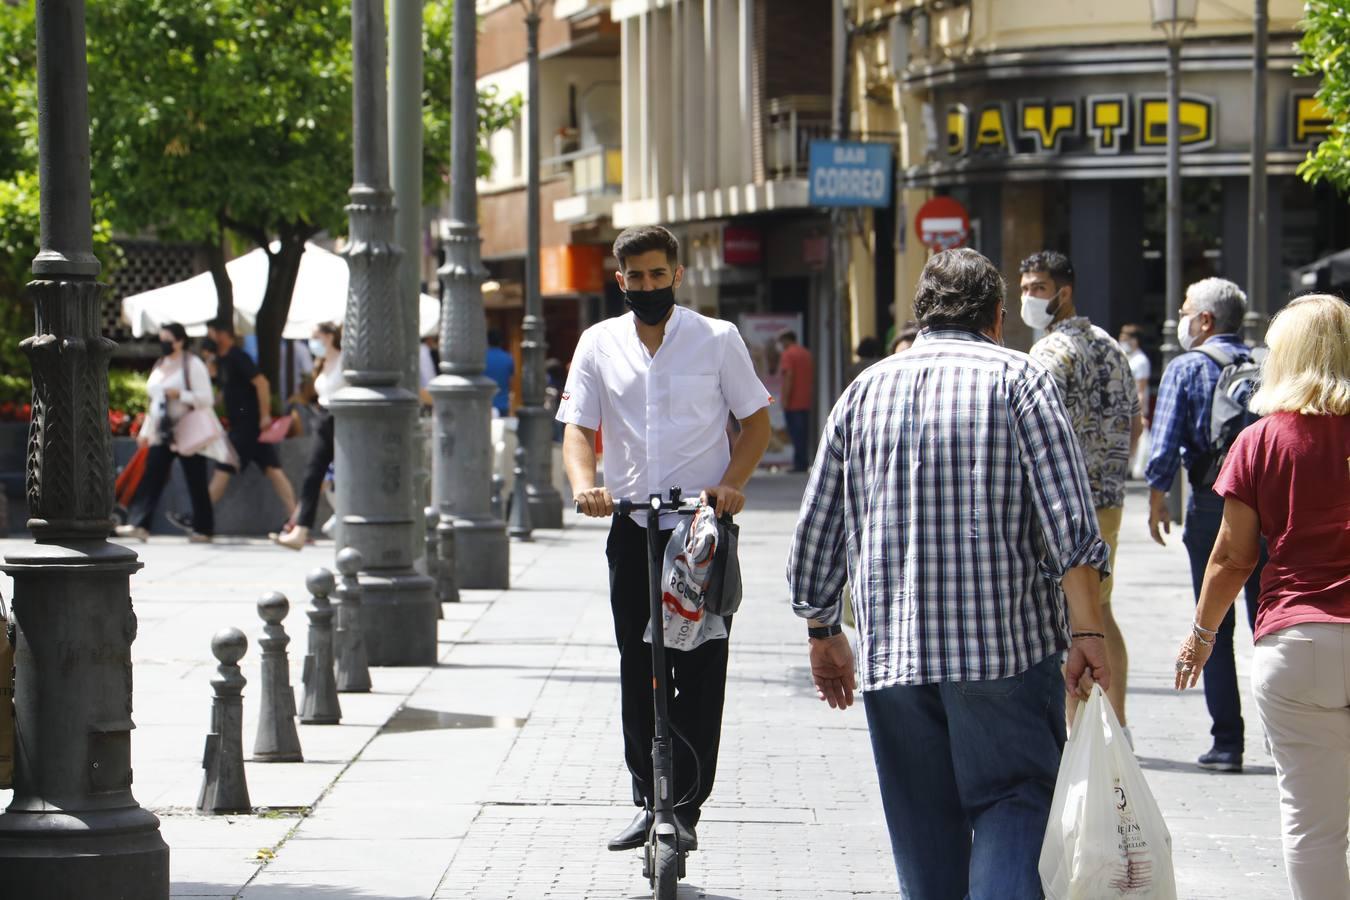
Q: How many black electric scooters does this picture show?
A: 1